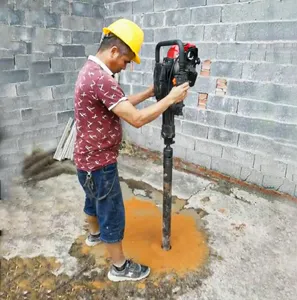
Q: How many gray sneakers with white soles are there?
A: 2